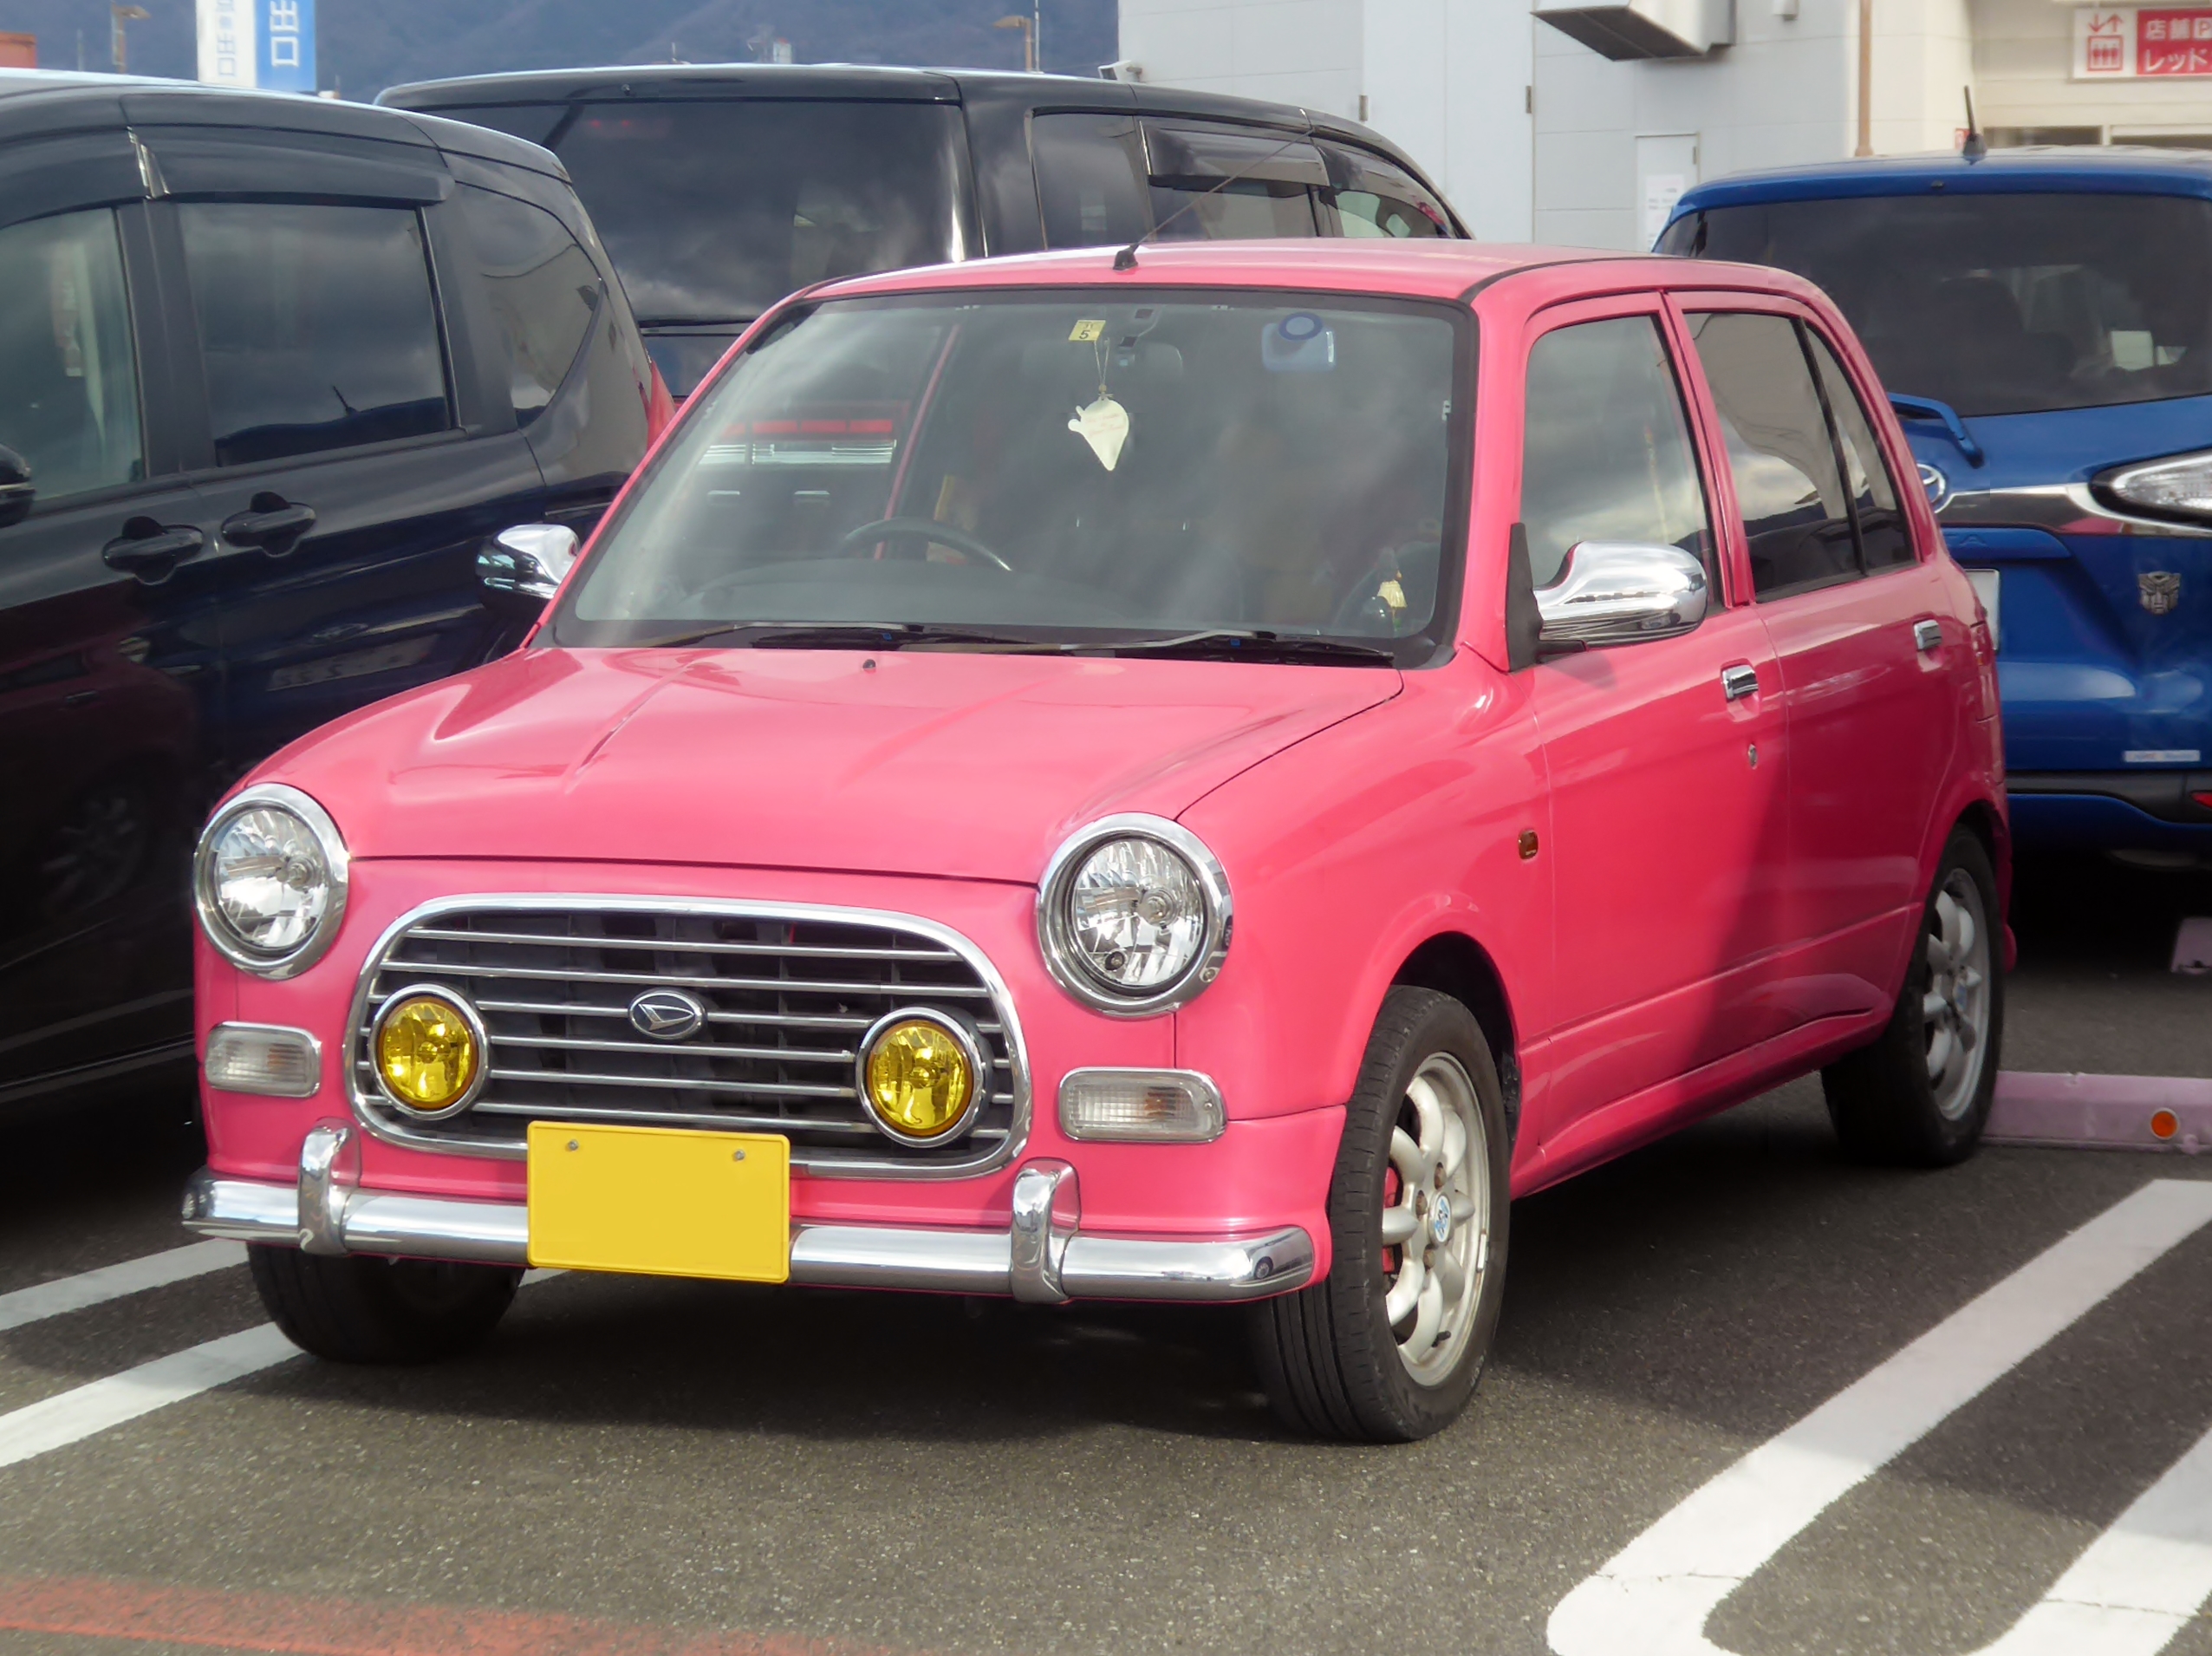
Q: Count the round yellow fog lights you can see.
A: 2